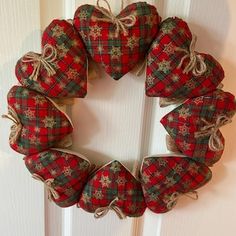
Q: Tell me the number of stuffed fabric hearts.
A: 8